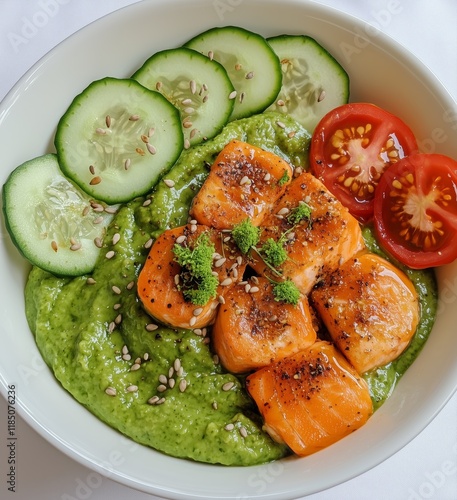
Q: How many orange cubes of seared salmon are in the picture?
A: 6